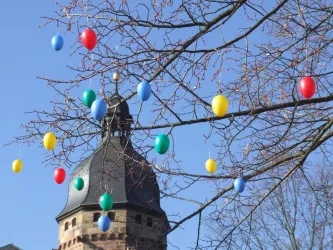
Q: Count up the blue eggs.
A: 5